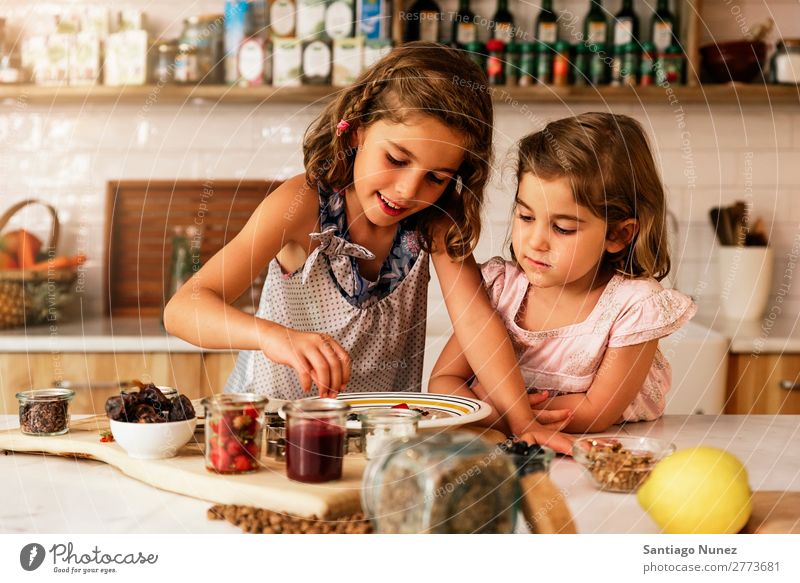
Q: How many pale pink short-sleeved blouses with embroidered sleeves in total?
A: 1